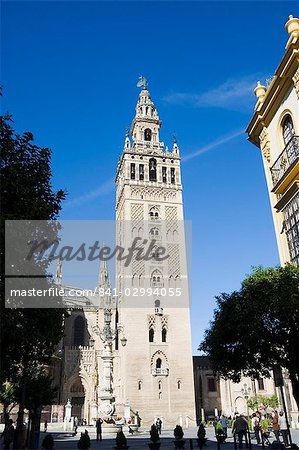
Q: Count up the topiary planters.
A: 7